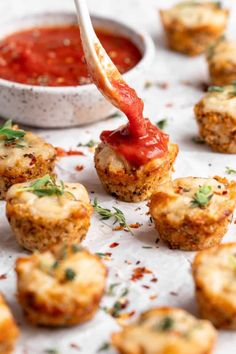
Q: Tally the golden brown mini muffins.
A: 11